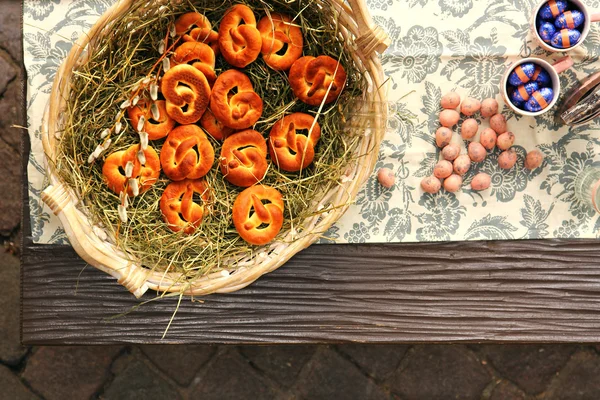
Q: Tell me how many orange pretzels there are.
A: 15